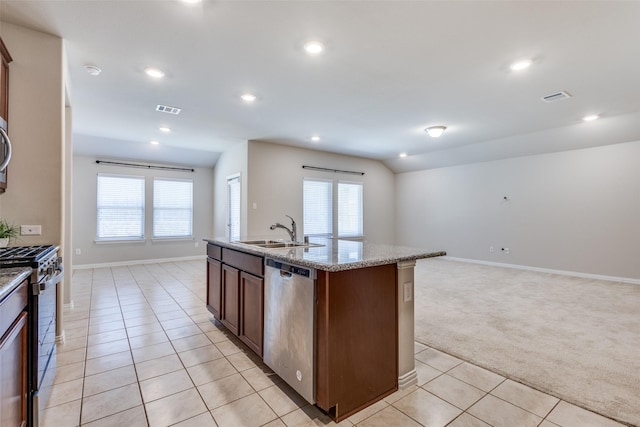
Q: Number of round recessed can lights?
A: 10